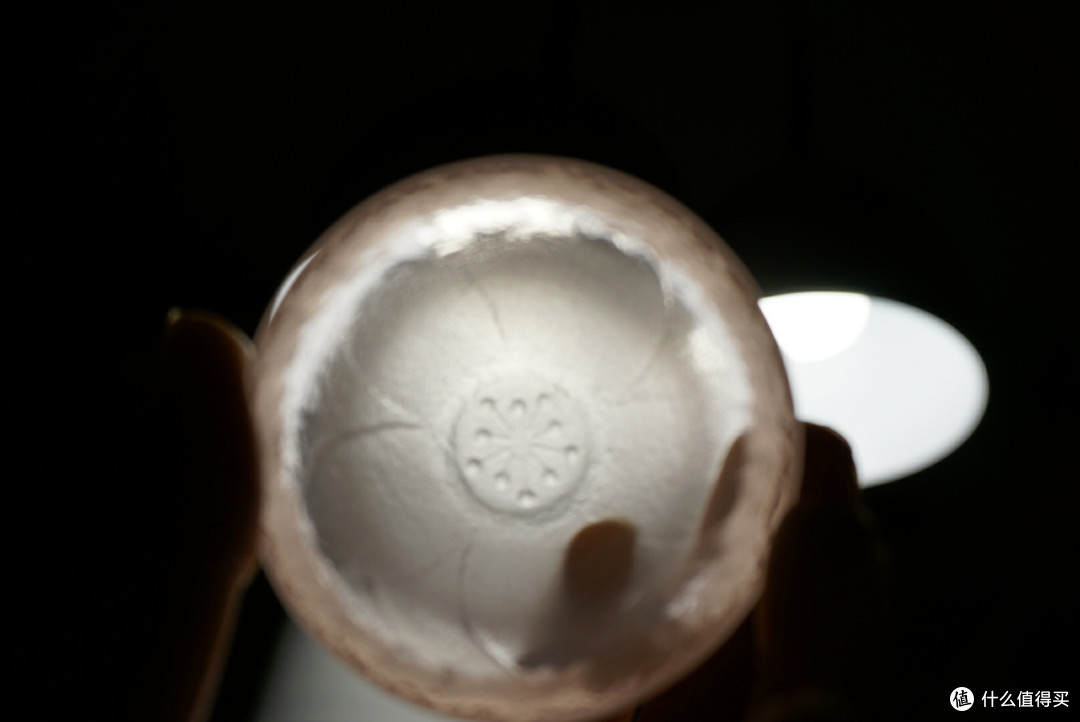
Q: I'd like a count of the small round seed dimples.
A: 10